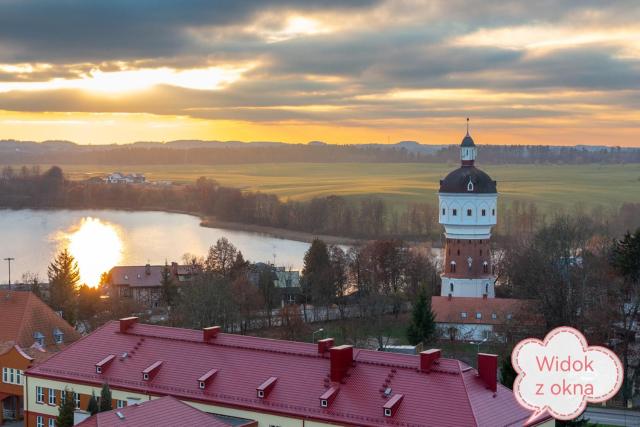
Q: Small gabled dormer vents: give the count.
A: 6